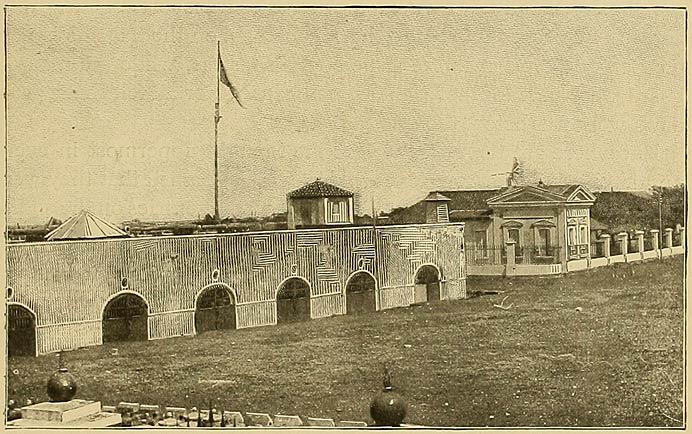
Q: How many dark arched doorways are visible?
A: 6